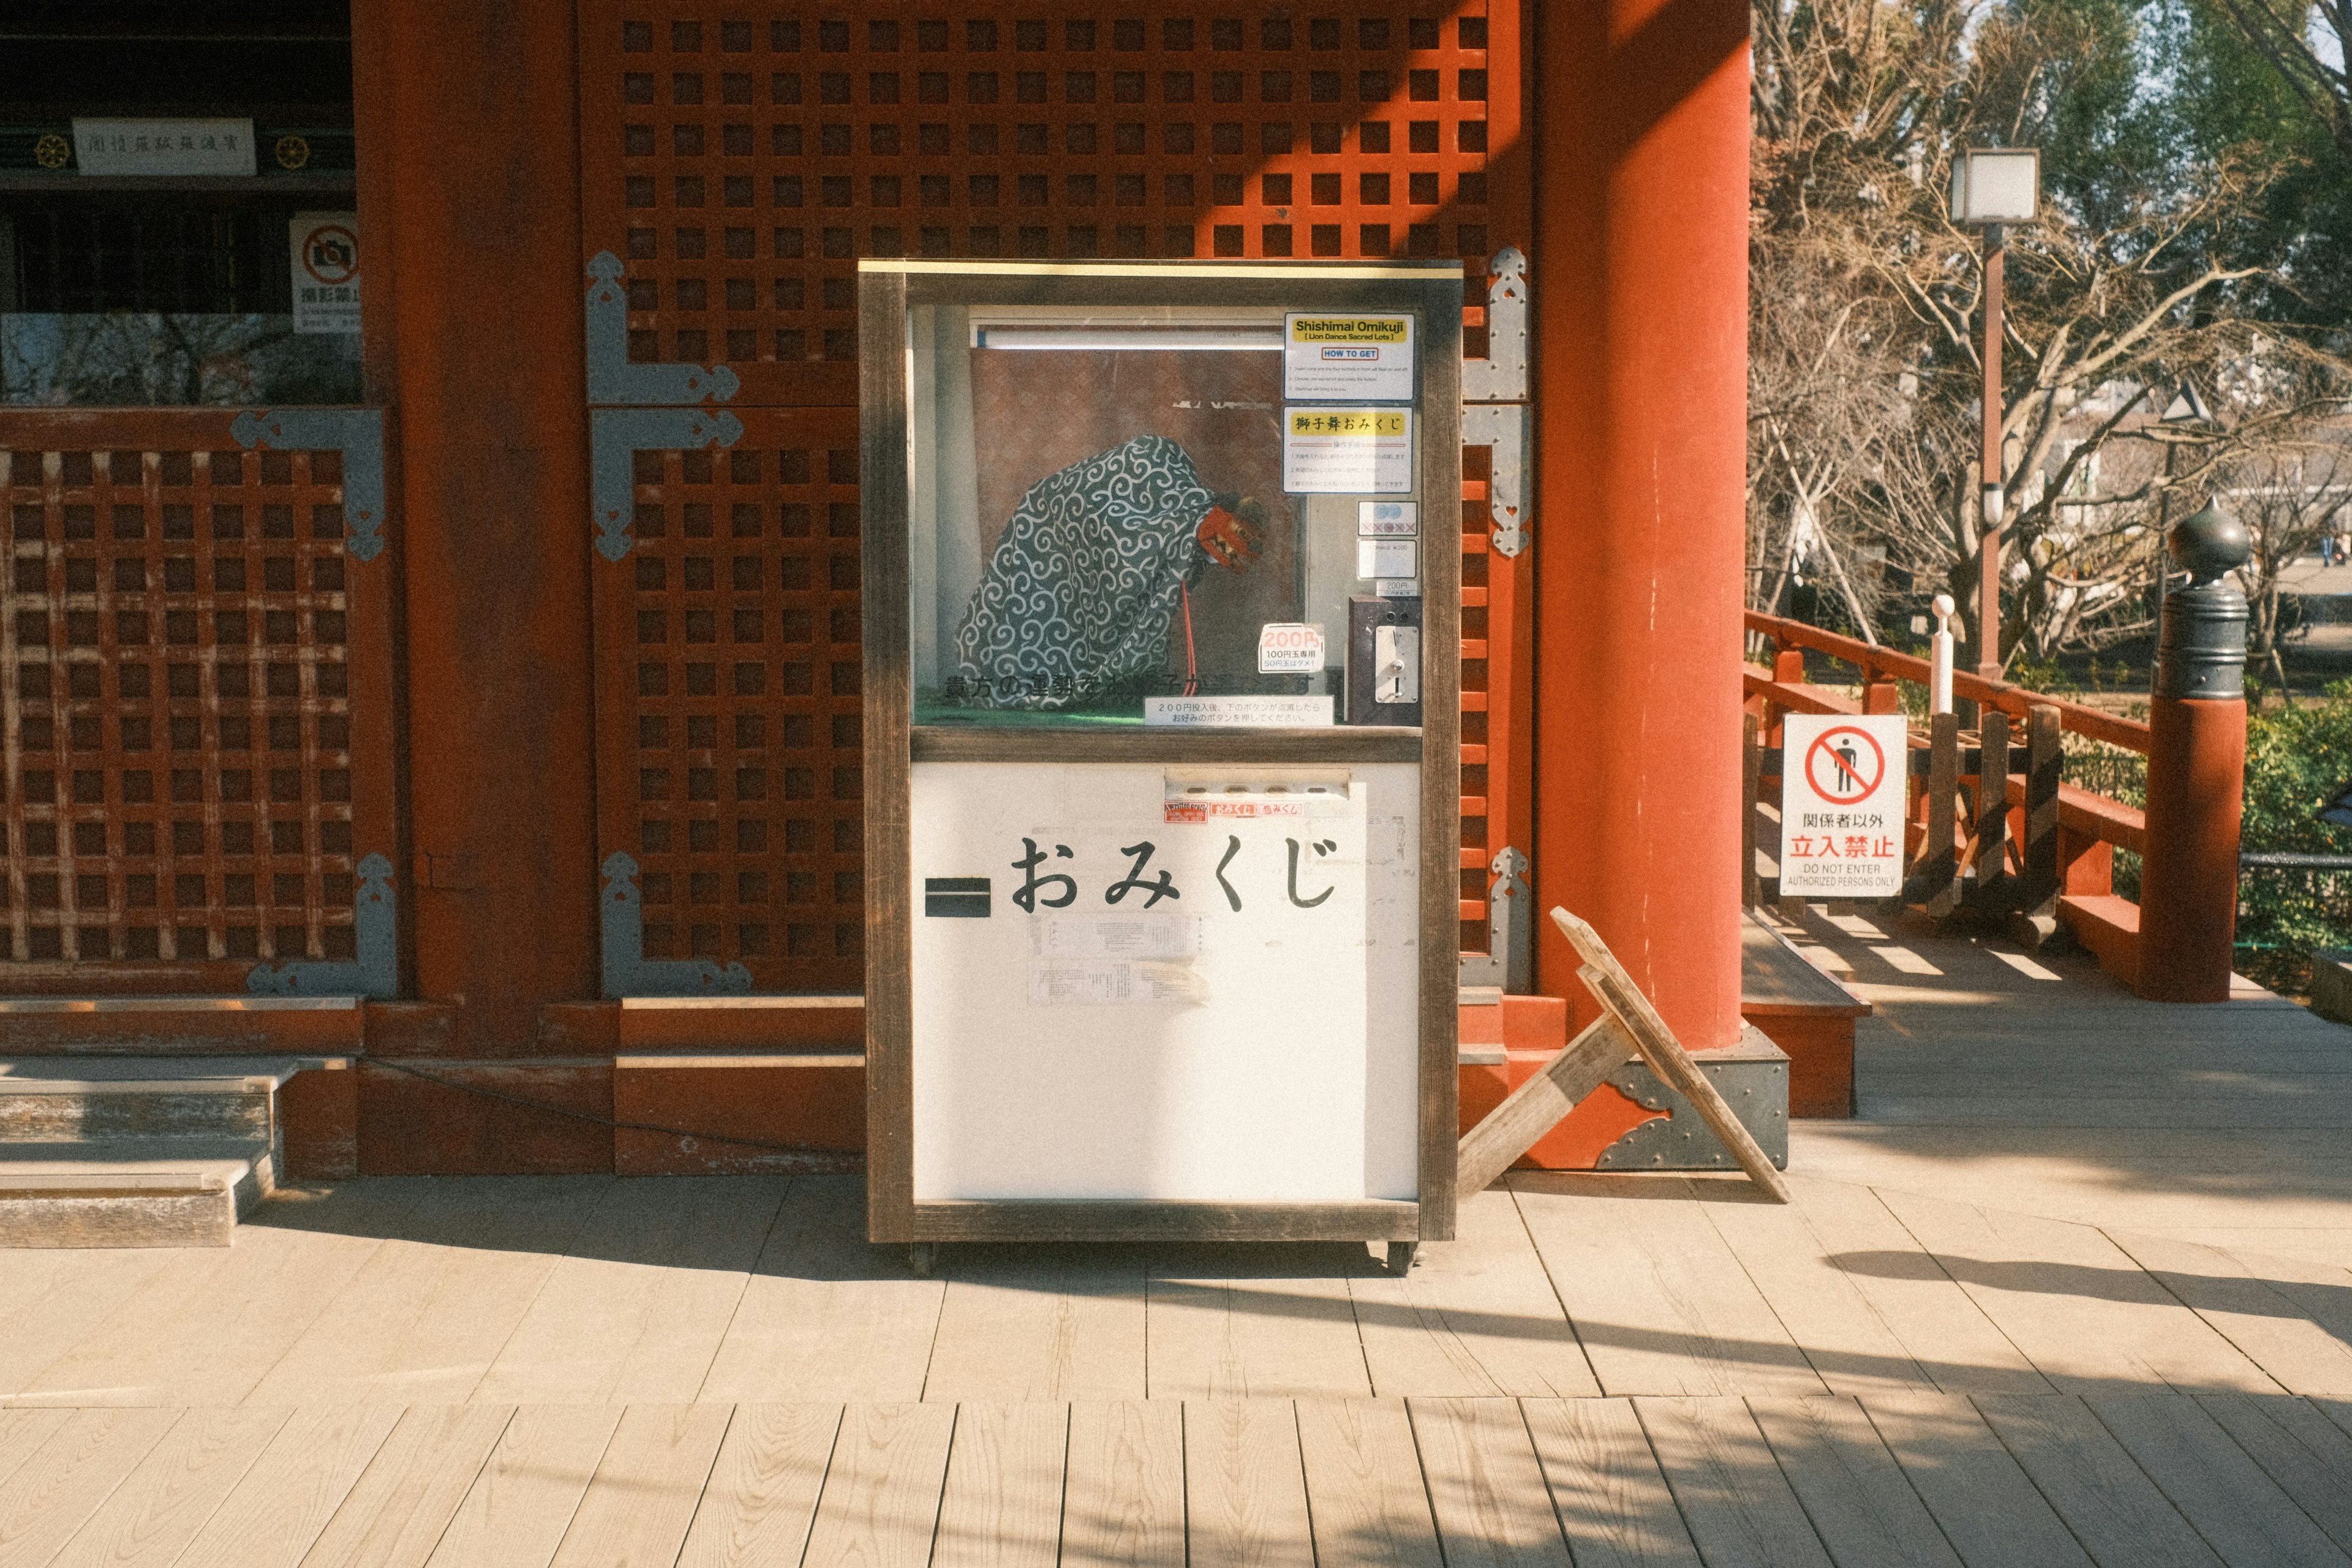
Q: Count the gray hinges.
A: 8